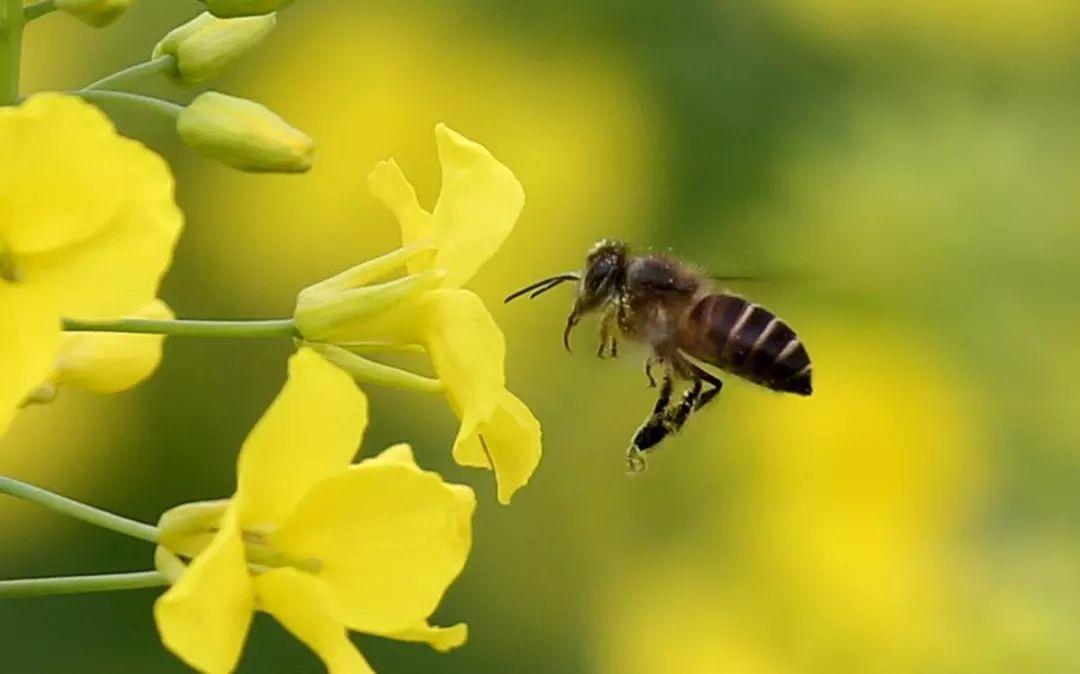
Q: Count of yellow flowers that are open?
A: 3